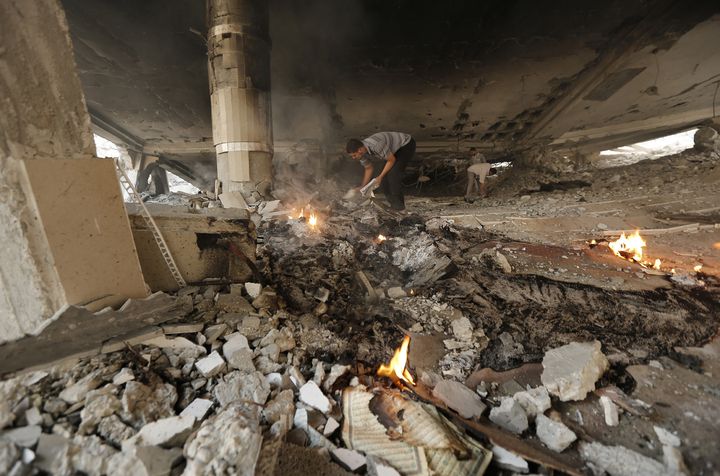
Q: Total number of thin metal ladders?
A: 1